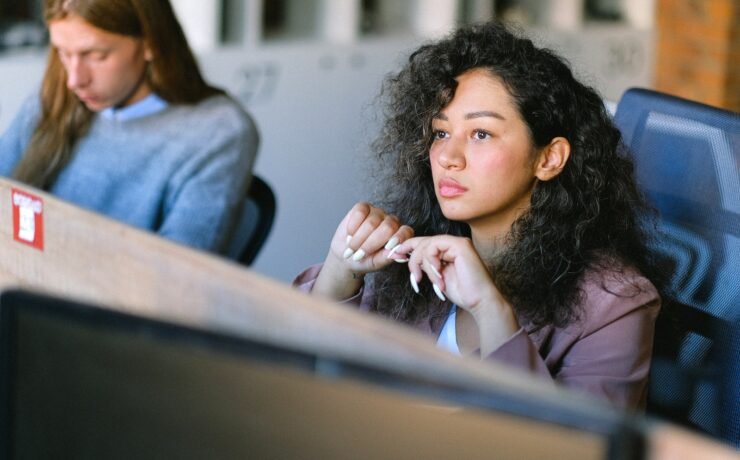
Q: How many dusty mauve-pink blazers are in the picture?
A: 1